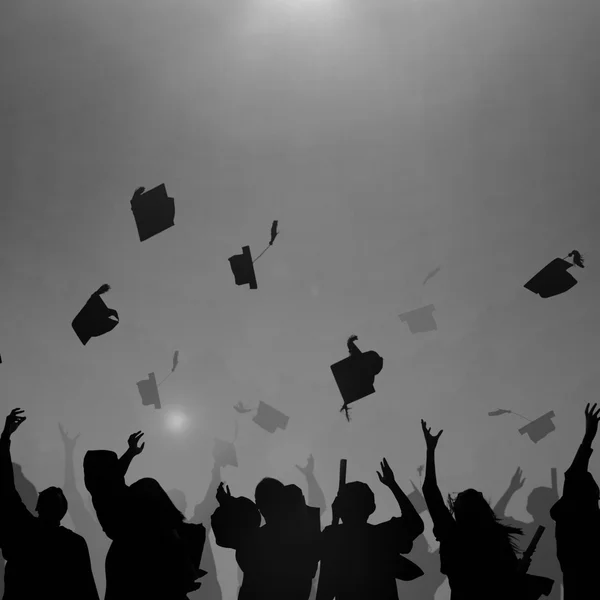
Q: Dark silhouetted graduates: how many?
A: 6